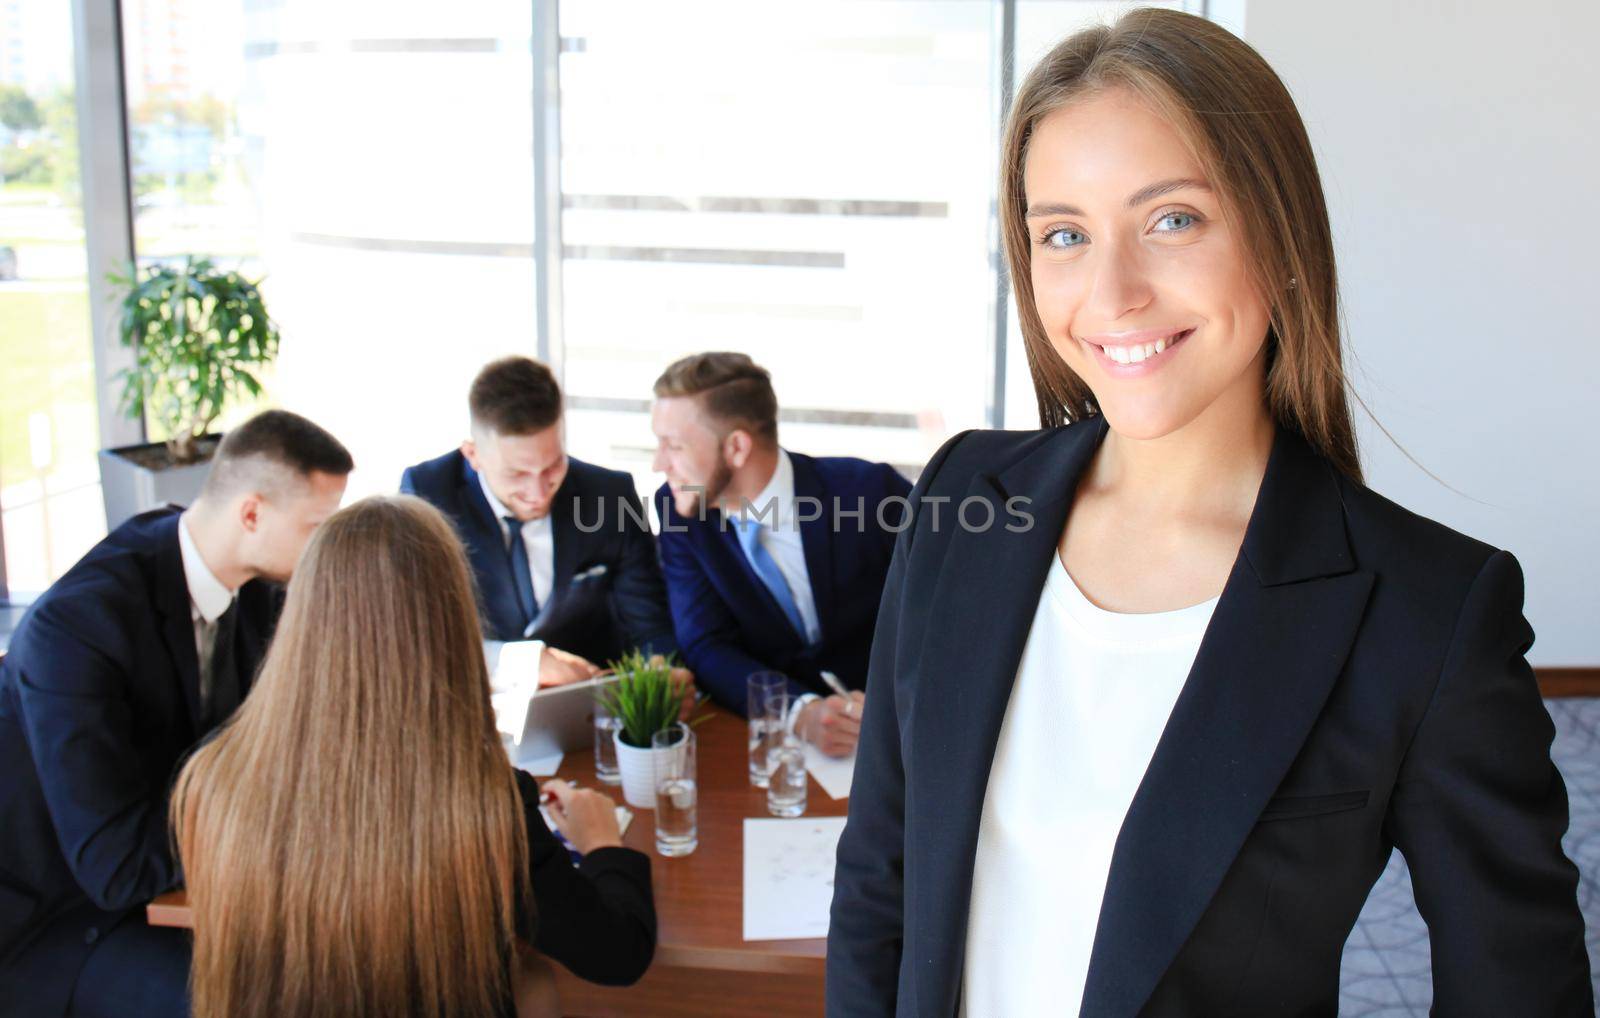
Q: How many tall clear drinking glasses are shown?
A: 4